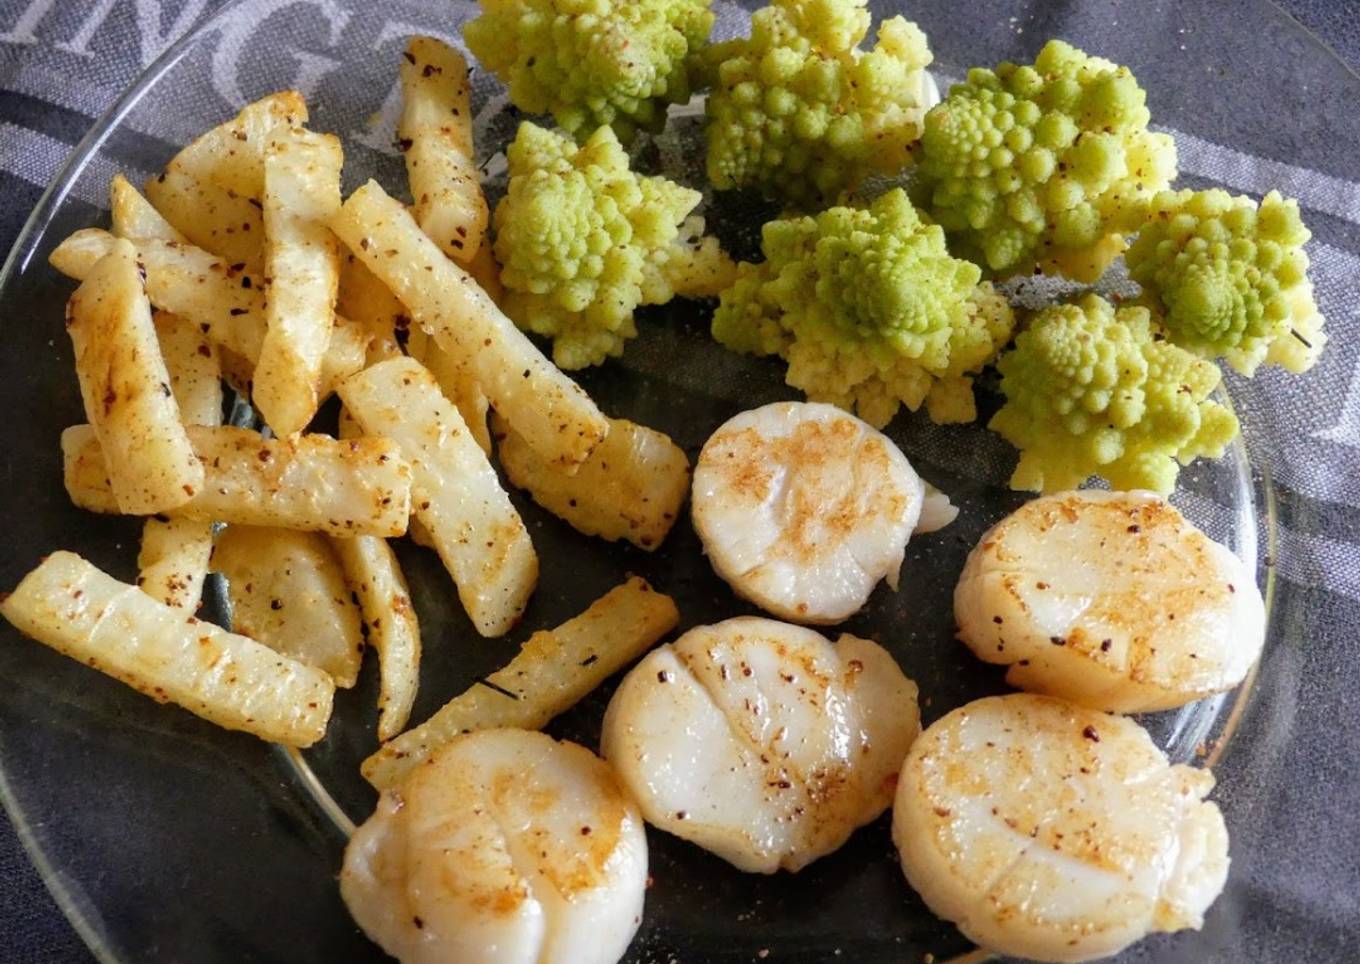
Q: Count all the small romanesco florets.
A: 7